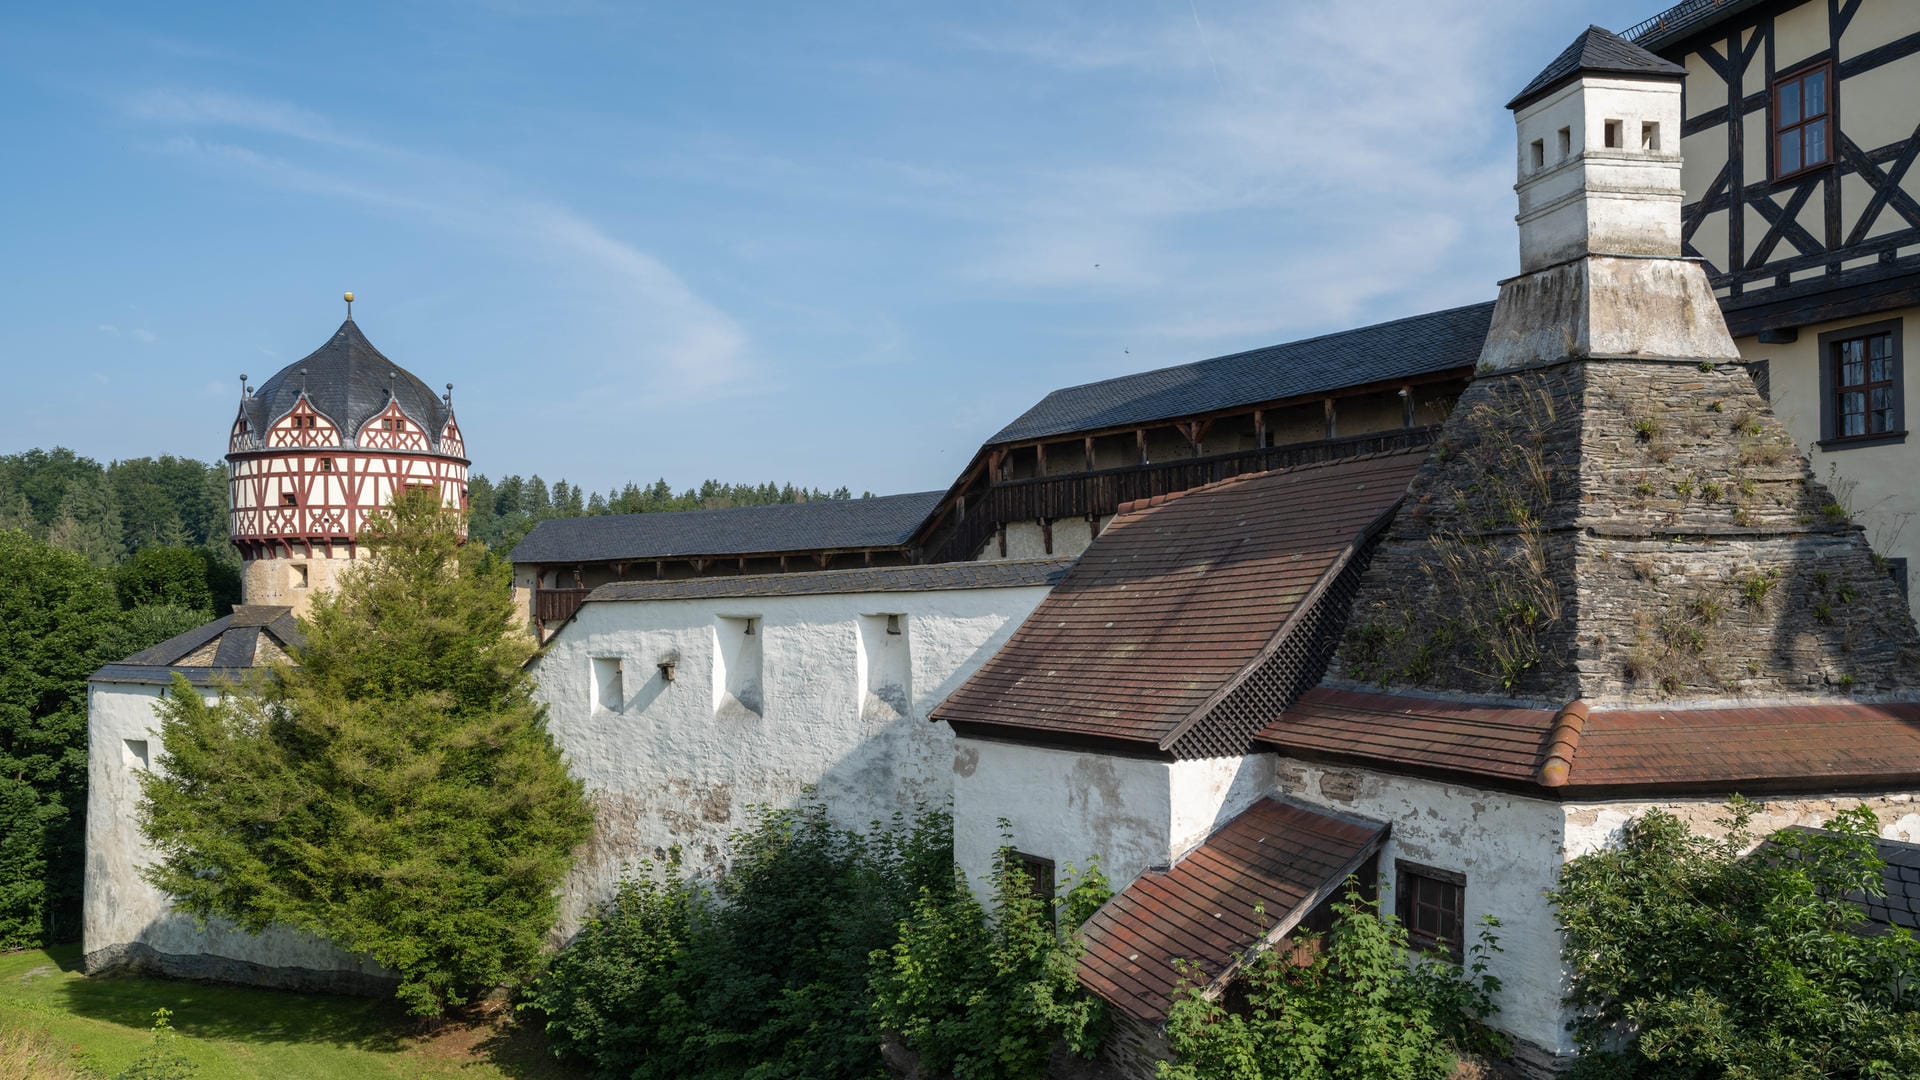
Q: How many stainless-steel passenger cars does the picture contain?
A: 0